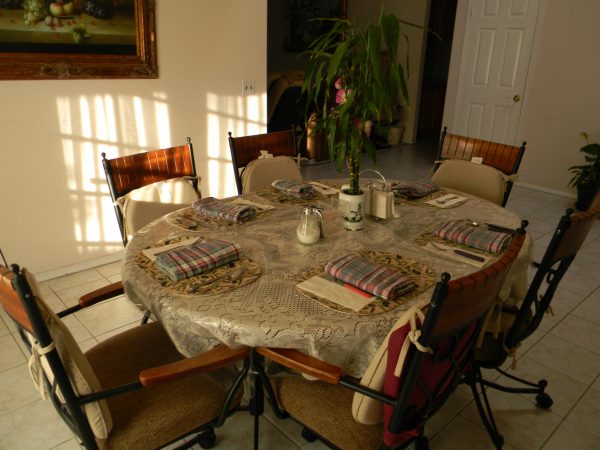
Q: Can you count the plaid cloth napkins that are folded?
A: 6